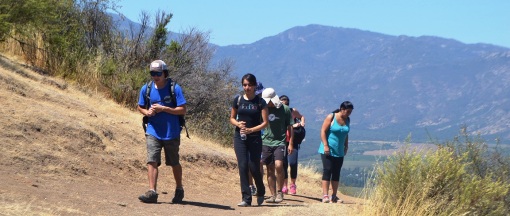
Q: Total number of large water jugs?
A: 0